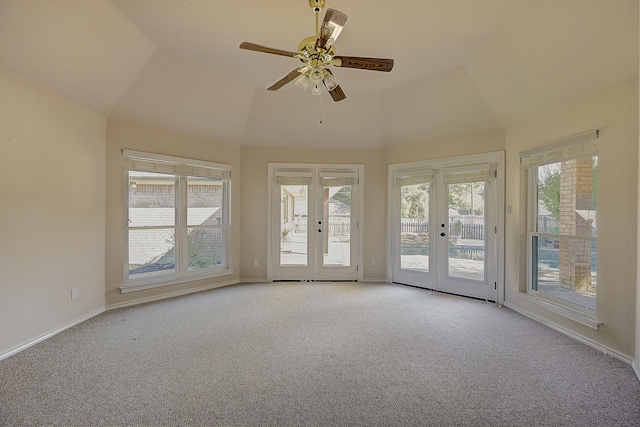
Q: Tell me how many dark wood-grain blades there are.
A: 5